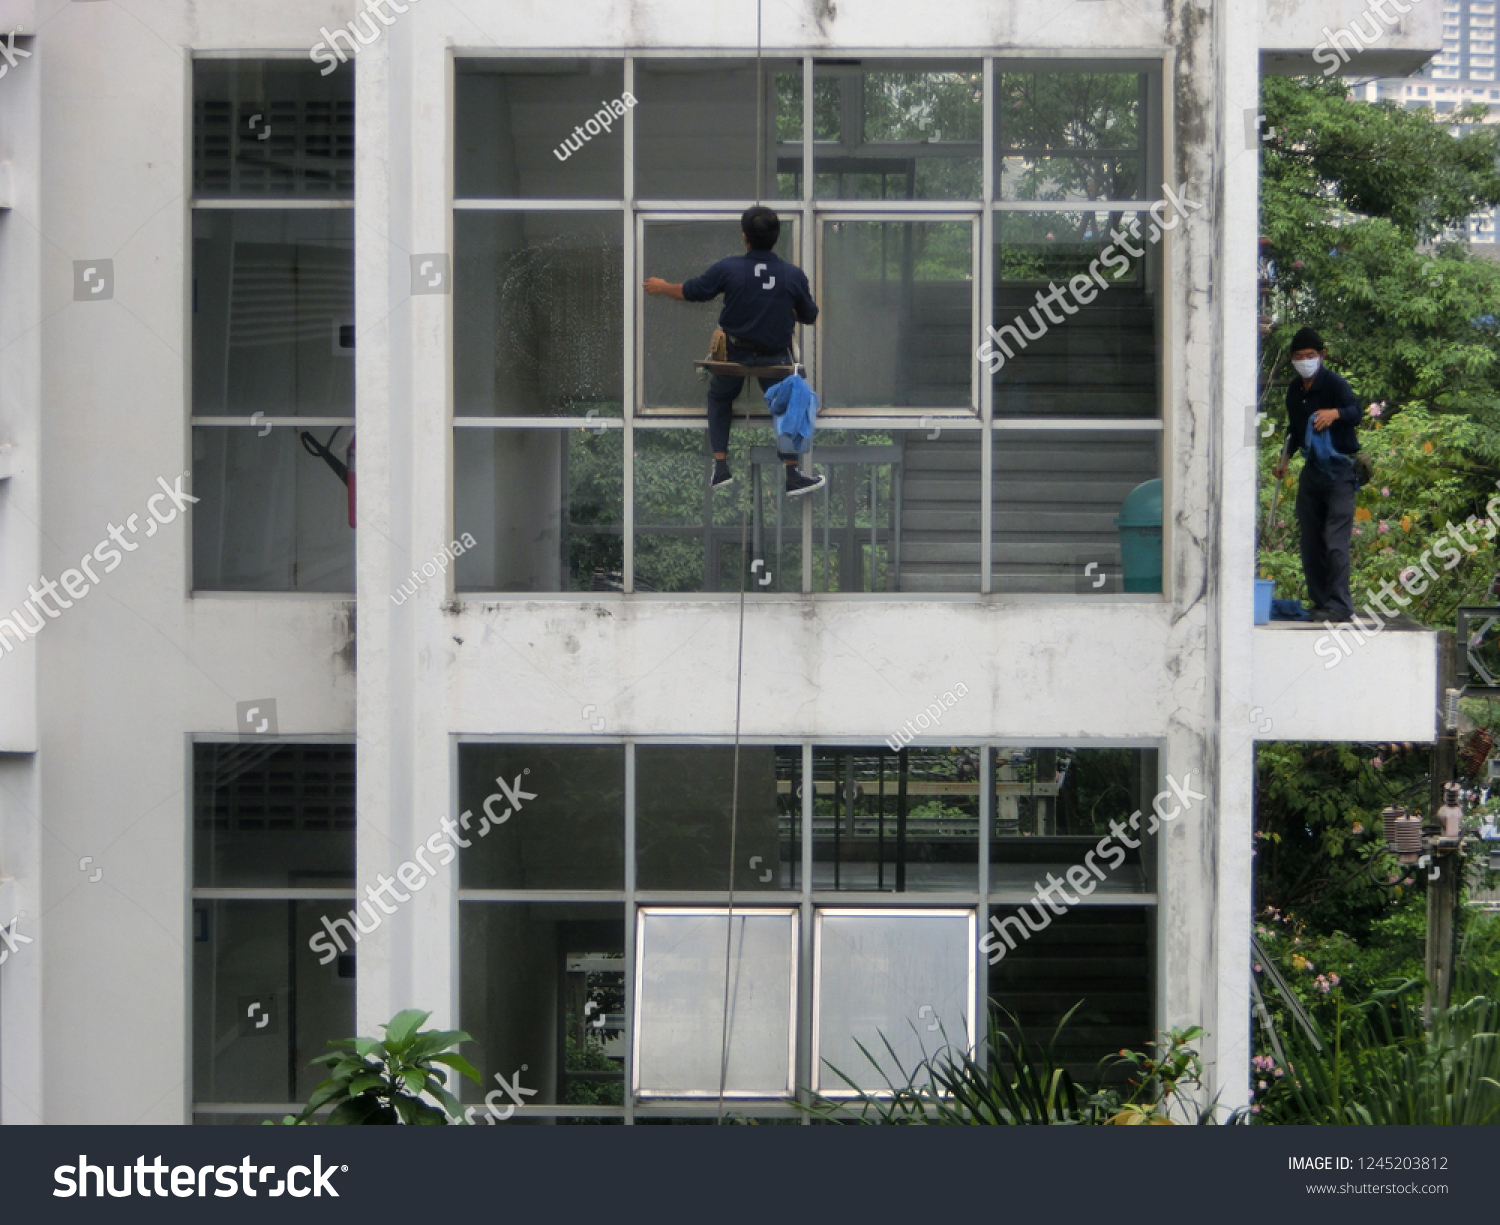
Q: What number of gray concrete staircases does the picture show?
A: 2